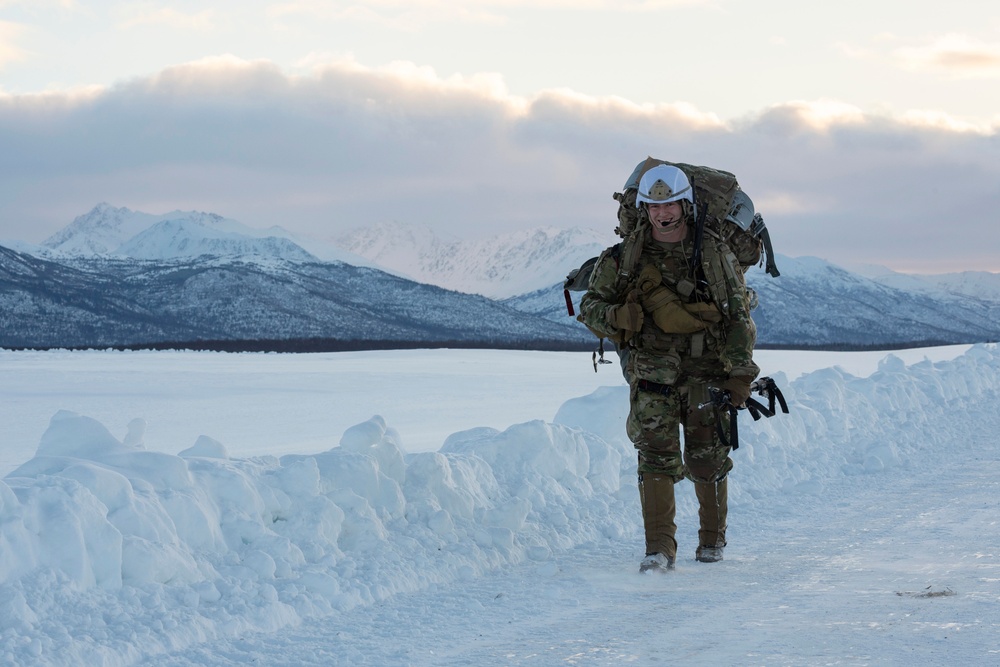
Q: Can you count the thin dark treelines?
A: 1